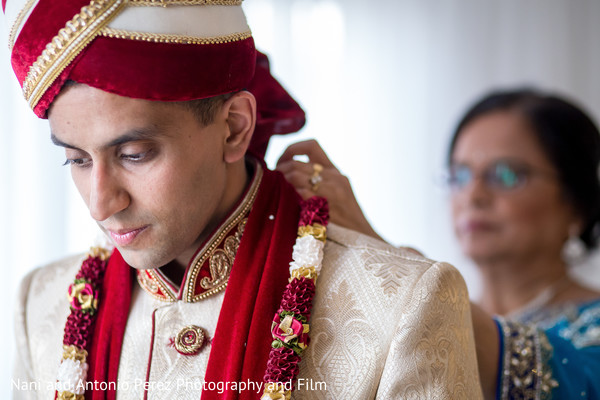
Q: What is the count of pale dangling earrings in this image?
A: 1